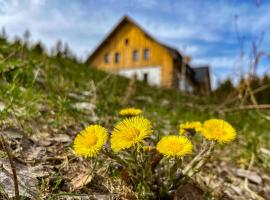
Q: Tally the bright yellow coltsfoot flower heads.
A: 6